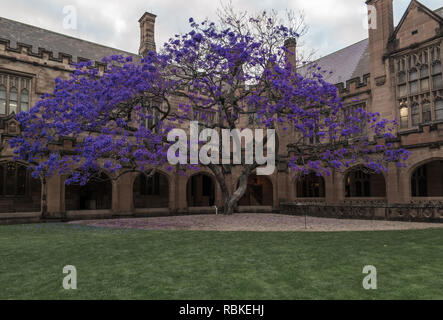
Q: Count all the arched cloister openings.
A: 8